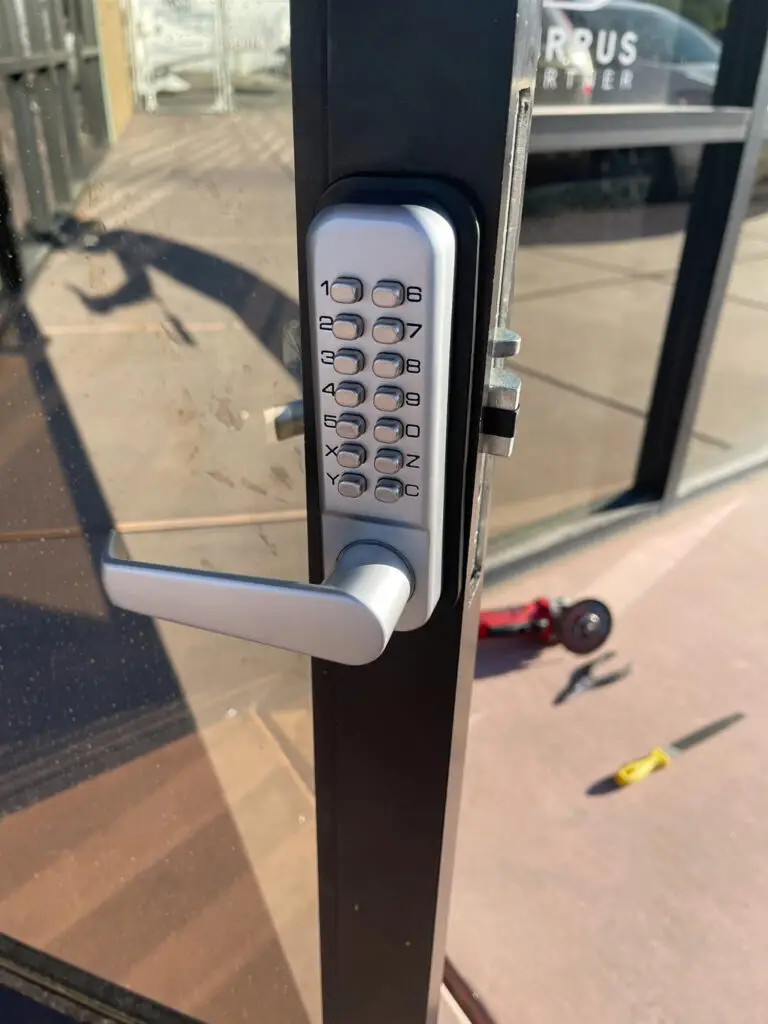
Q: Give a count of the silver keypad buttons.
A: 14